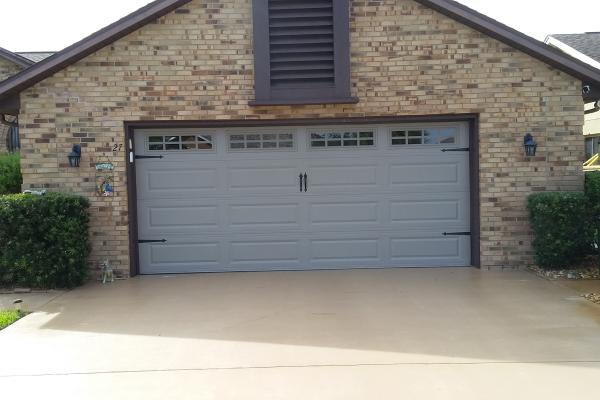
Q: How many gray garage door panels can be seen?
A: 12